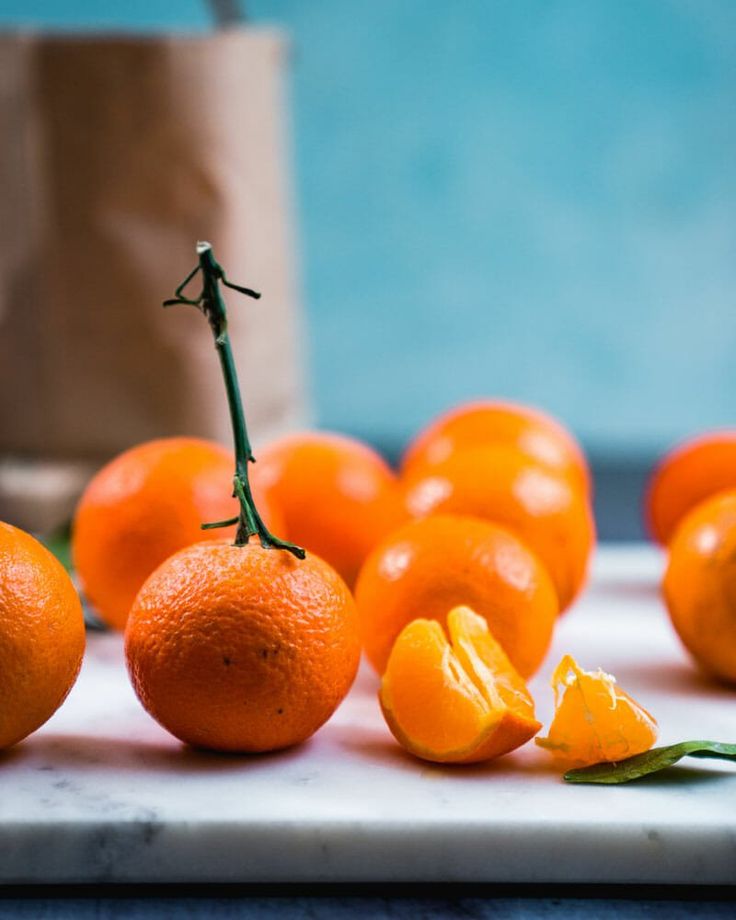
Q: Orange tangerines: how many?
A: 9